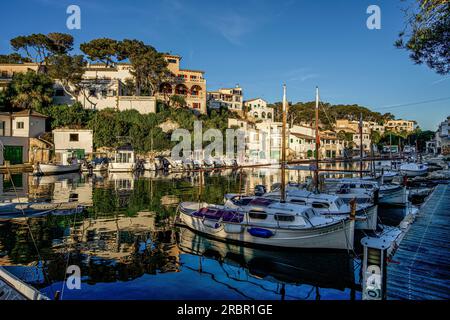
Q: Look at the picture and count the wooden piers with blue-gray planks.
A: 1